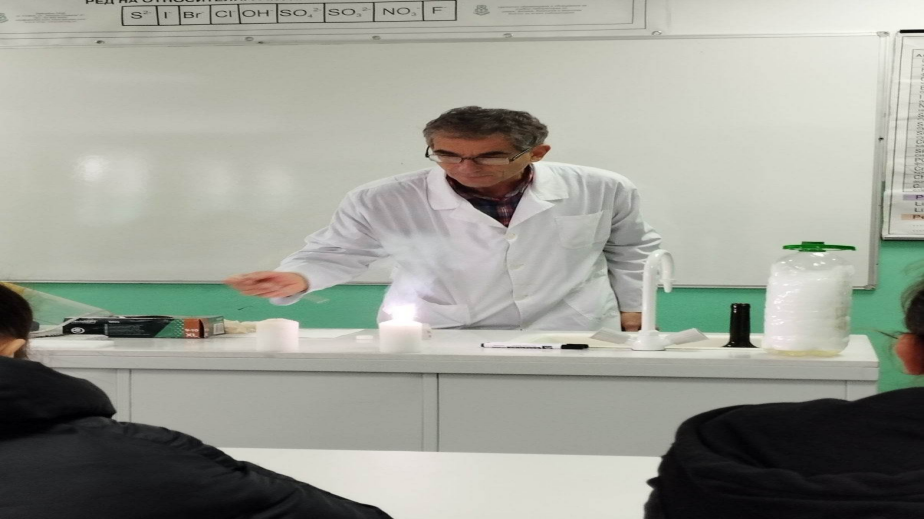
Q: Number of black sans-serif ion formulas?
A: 9